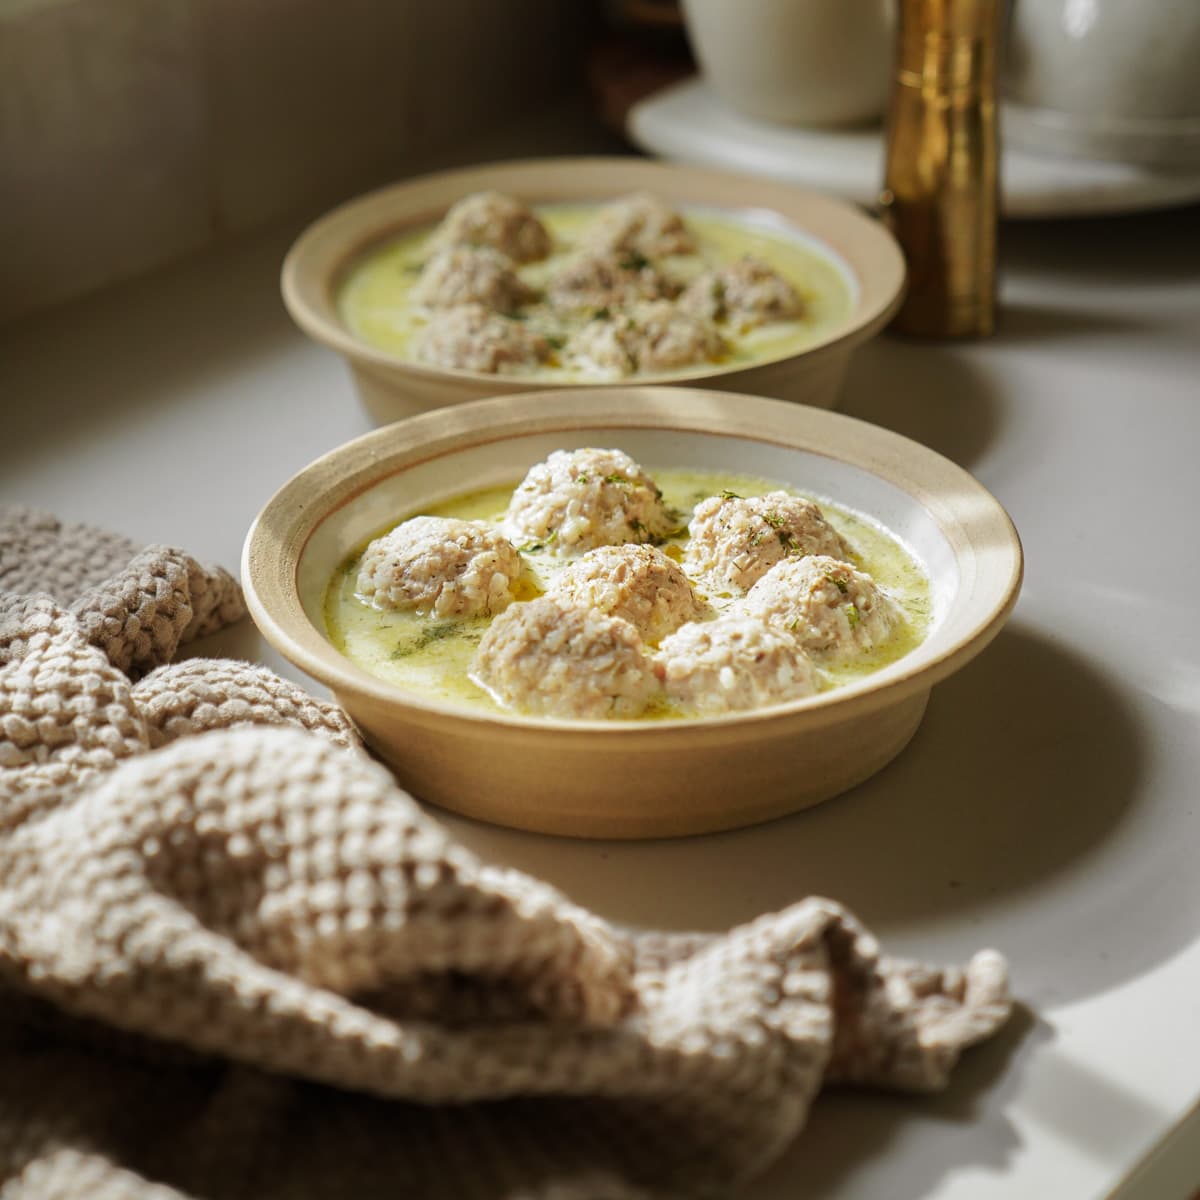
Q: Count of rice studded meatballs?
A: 14